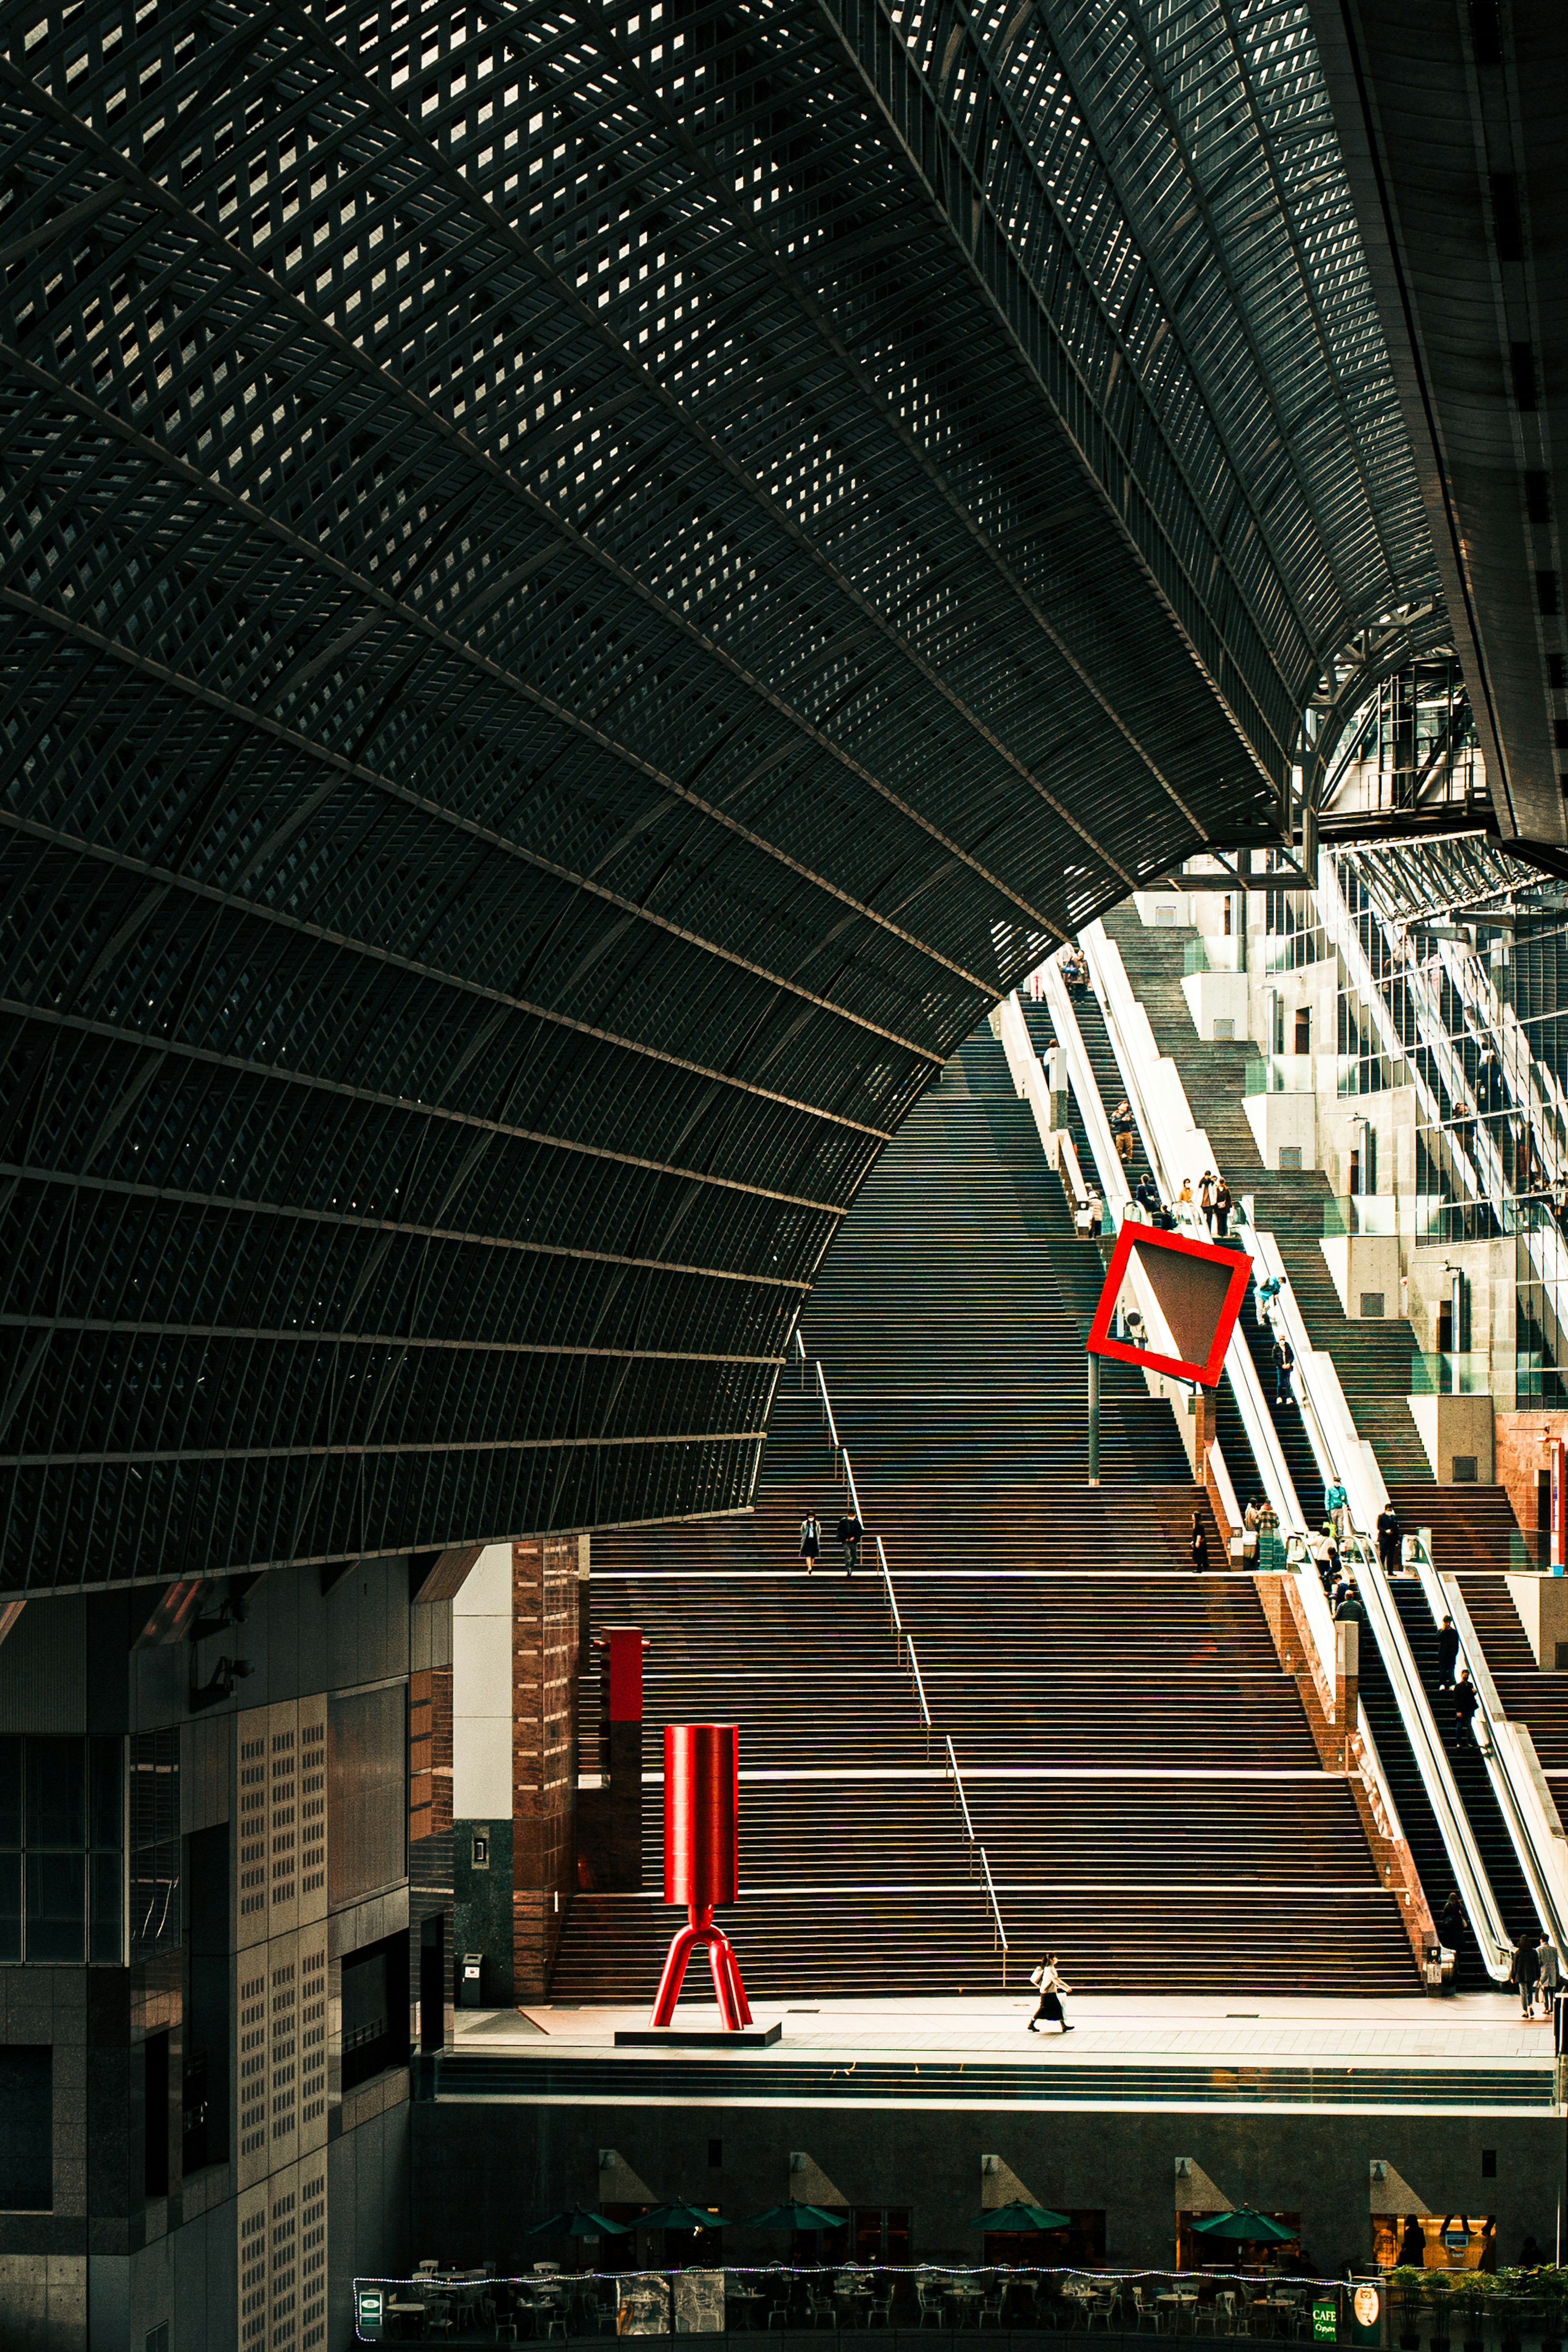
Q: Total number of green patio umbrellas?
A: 5